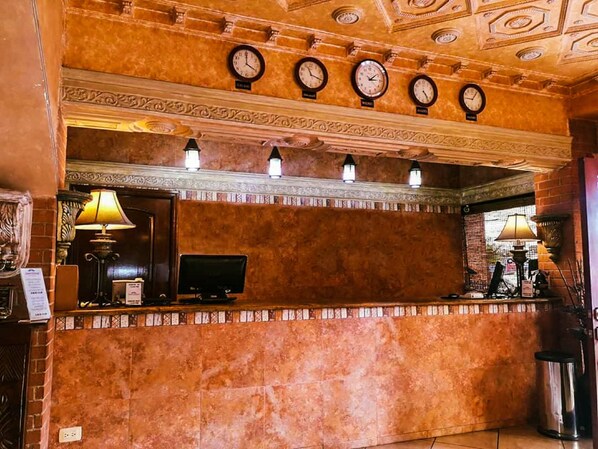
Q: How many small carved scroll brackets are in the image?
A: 12